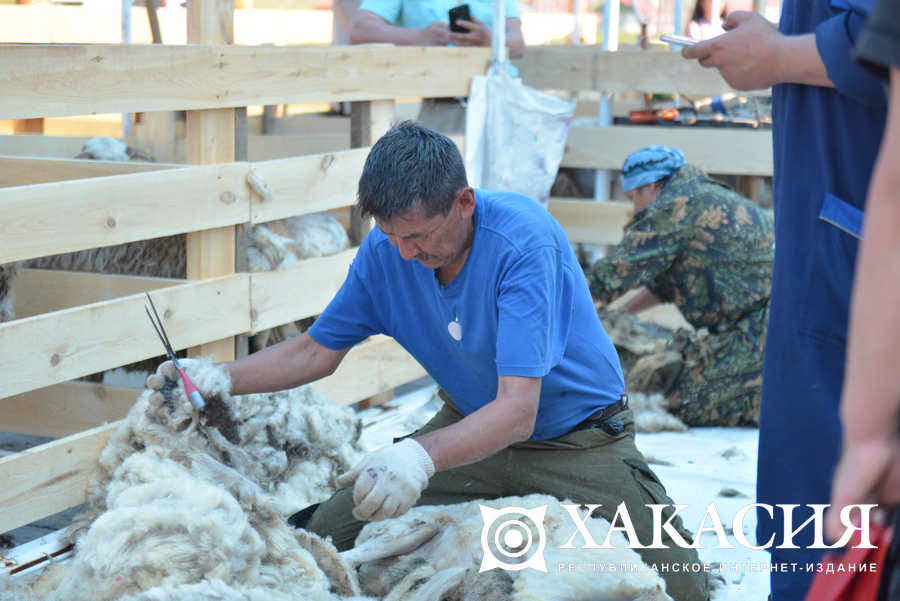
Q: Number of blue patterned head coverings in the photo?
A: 1